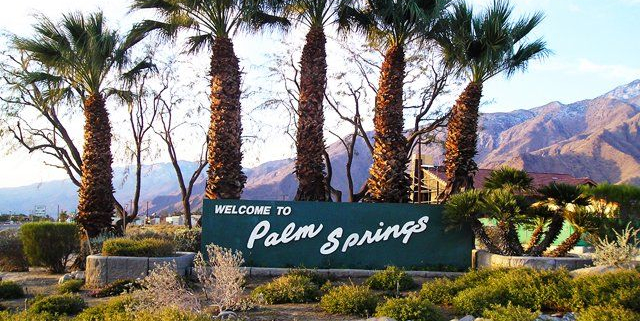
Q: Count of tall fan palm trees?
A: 5